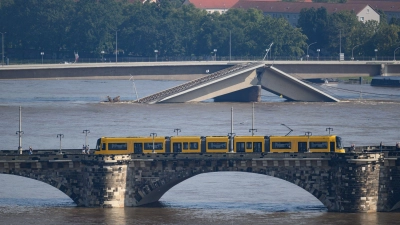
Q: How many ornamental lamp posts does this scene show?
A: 9